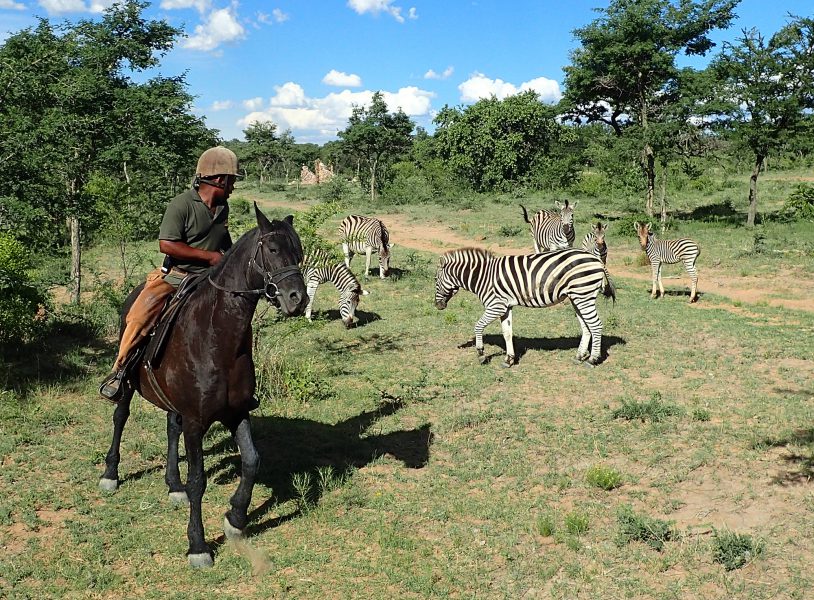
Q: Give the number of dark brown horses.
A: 1